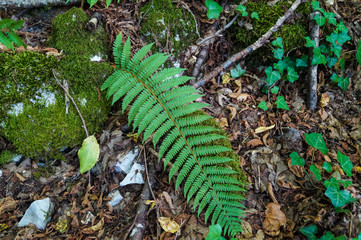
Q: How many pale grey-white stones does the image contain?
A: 4